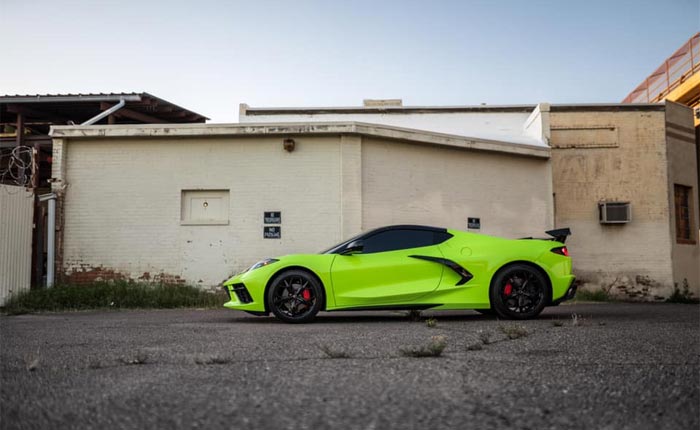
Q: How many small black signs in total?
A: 3